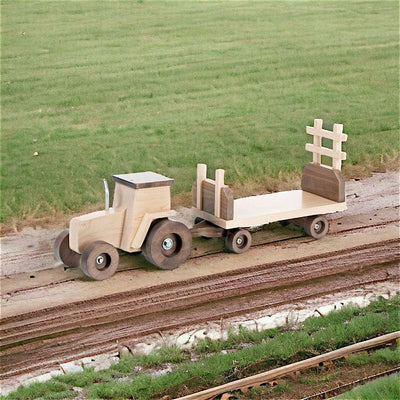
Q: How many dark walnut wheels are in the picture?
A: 5